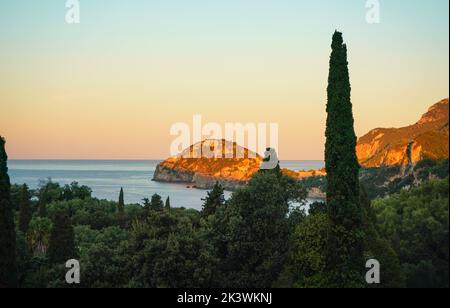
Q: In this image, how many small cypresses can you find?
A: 2